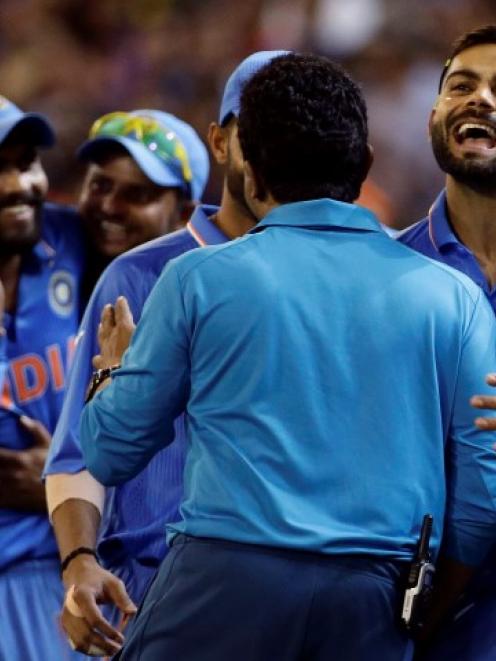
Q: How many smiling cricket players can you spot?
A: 3